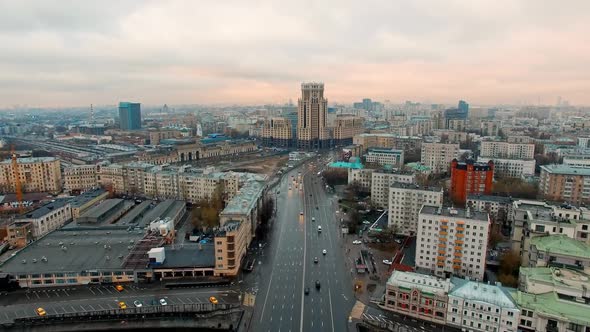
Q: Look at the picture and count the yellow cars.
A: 4